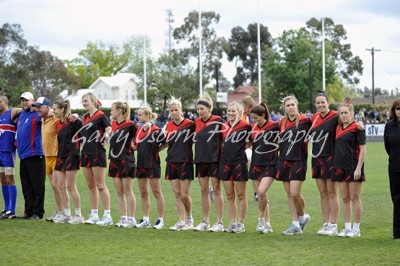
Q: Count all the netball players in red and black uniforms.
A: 11